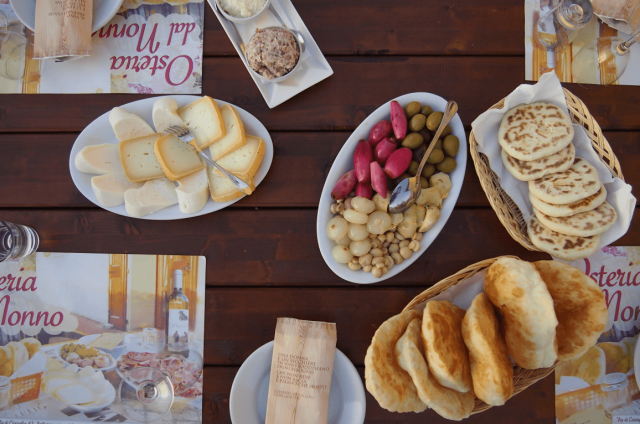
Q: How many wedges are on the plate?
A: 12